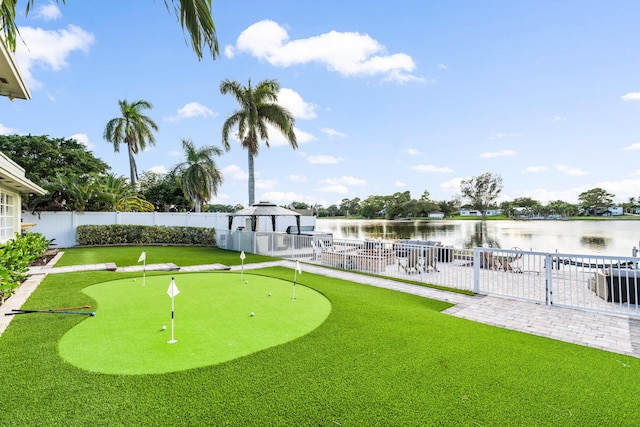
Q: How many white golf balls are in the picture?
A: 5